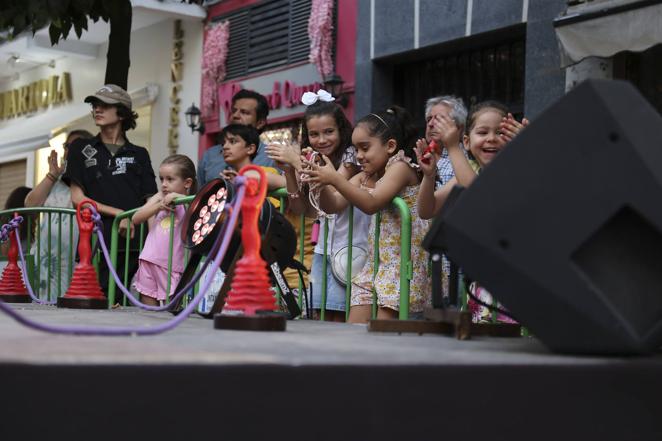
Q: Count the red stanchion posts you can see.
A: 3